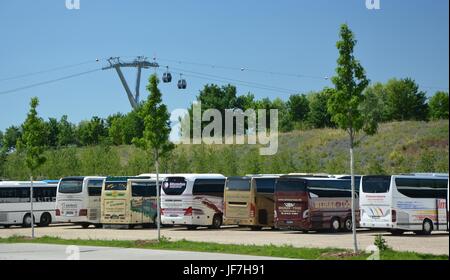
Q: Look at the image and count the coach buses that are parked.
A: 7